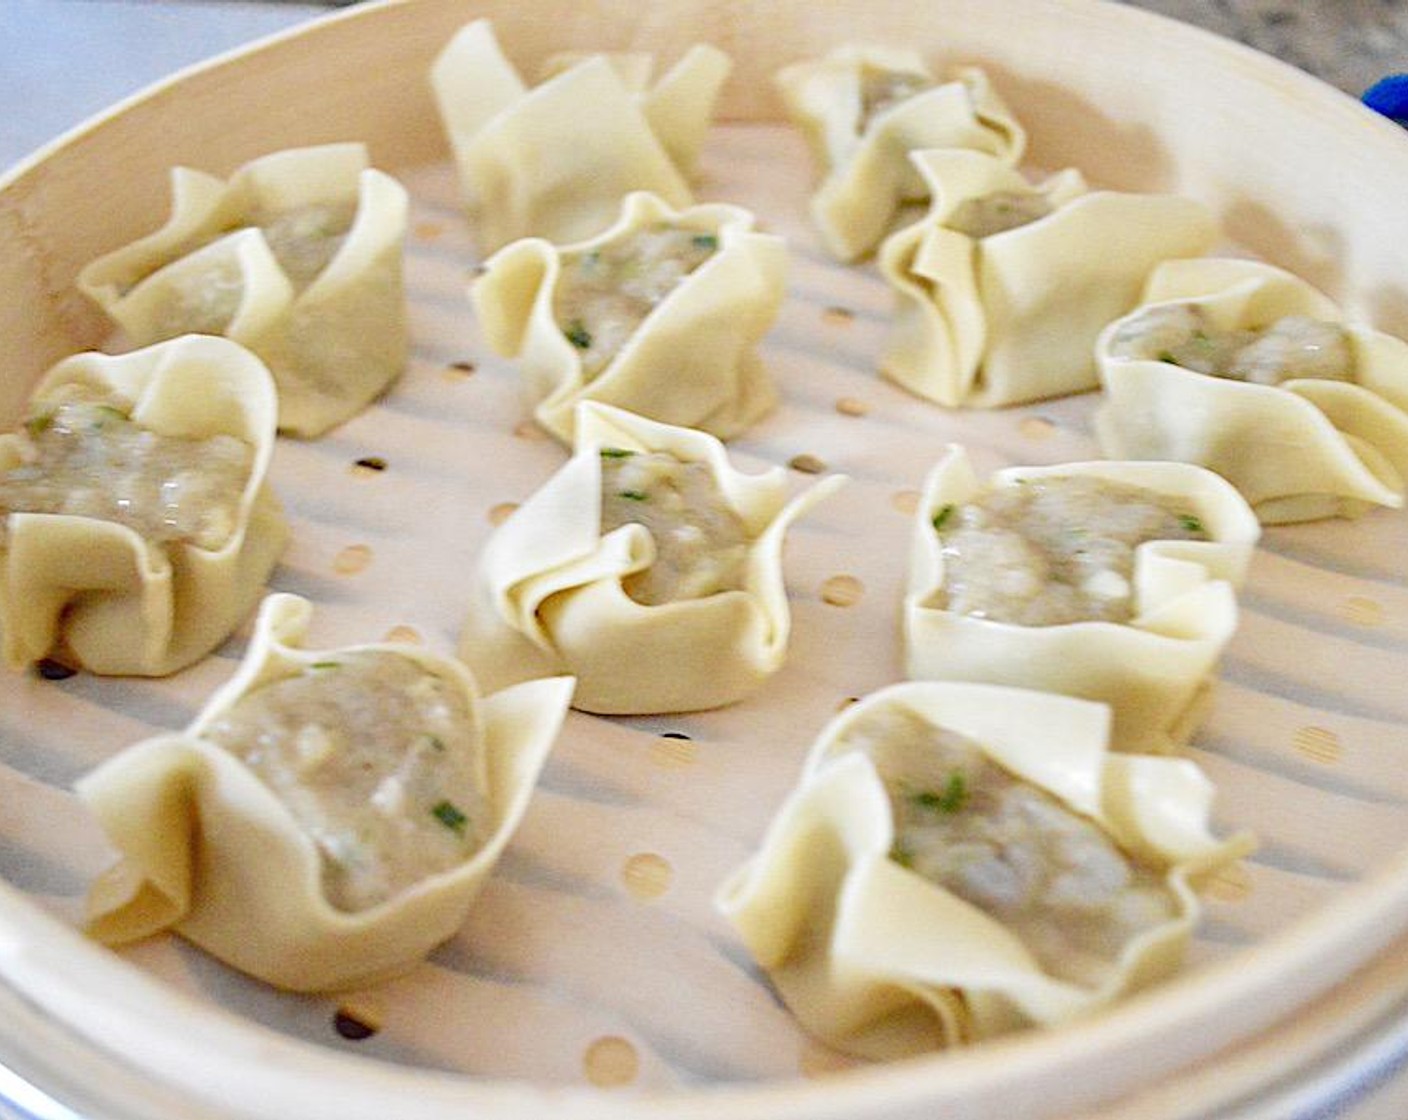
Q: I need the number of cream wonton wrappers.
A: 11